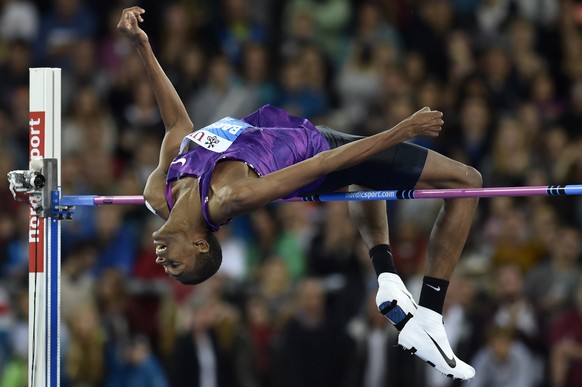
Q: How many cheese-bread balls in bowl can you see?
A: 0